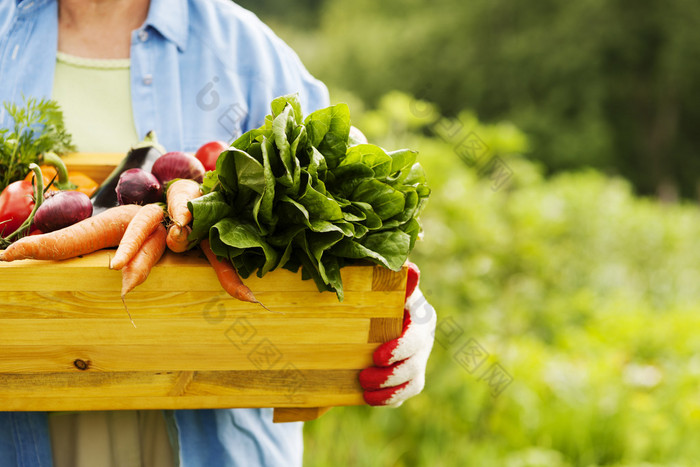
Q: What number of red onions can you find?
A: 3